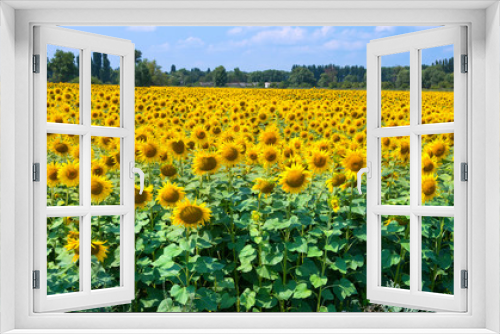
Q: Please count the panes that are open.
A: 2